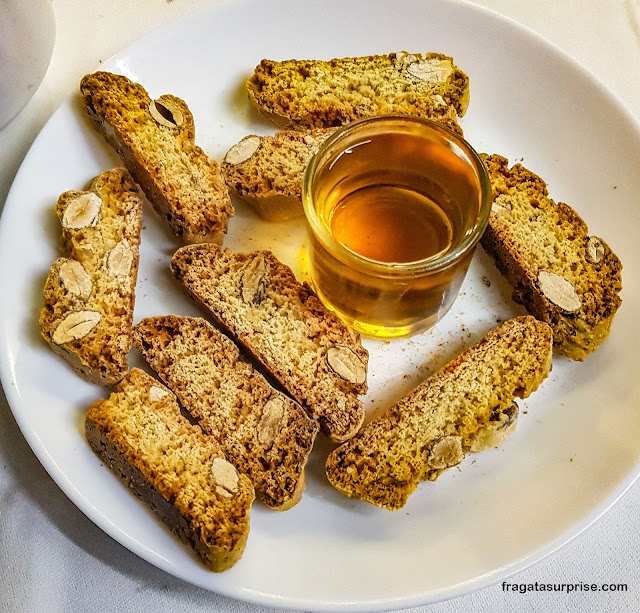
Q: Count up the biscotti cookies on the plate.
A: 9